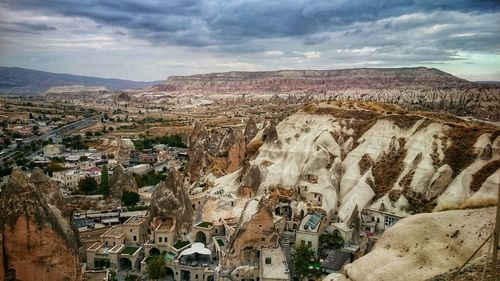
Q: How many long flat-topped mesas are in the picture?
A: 1